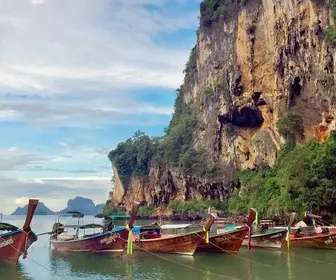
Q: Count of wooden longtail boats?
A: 6